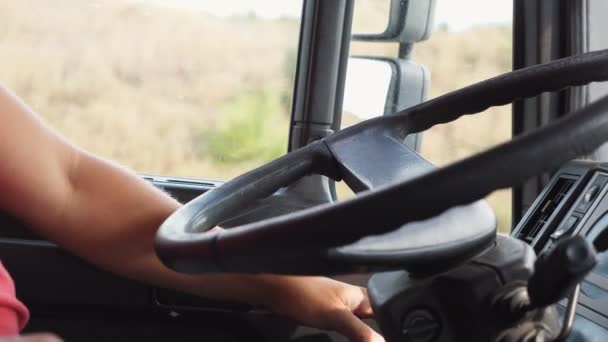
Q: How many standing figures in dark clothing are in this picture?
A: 0